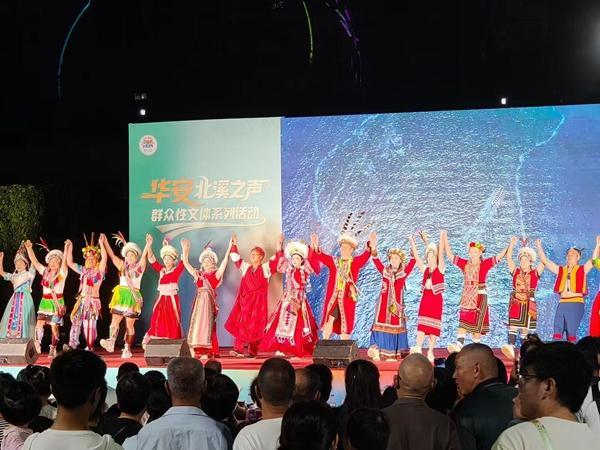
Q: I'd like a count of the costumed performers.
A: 15